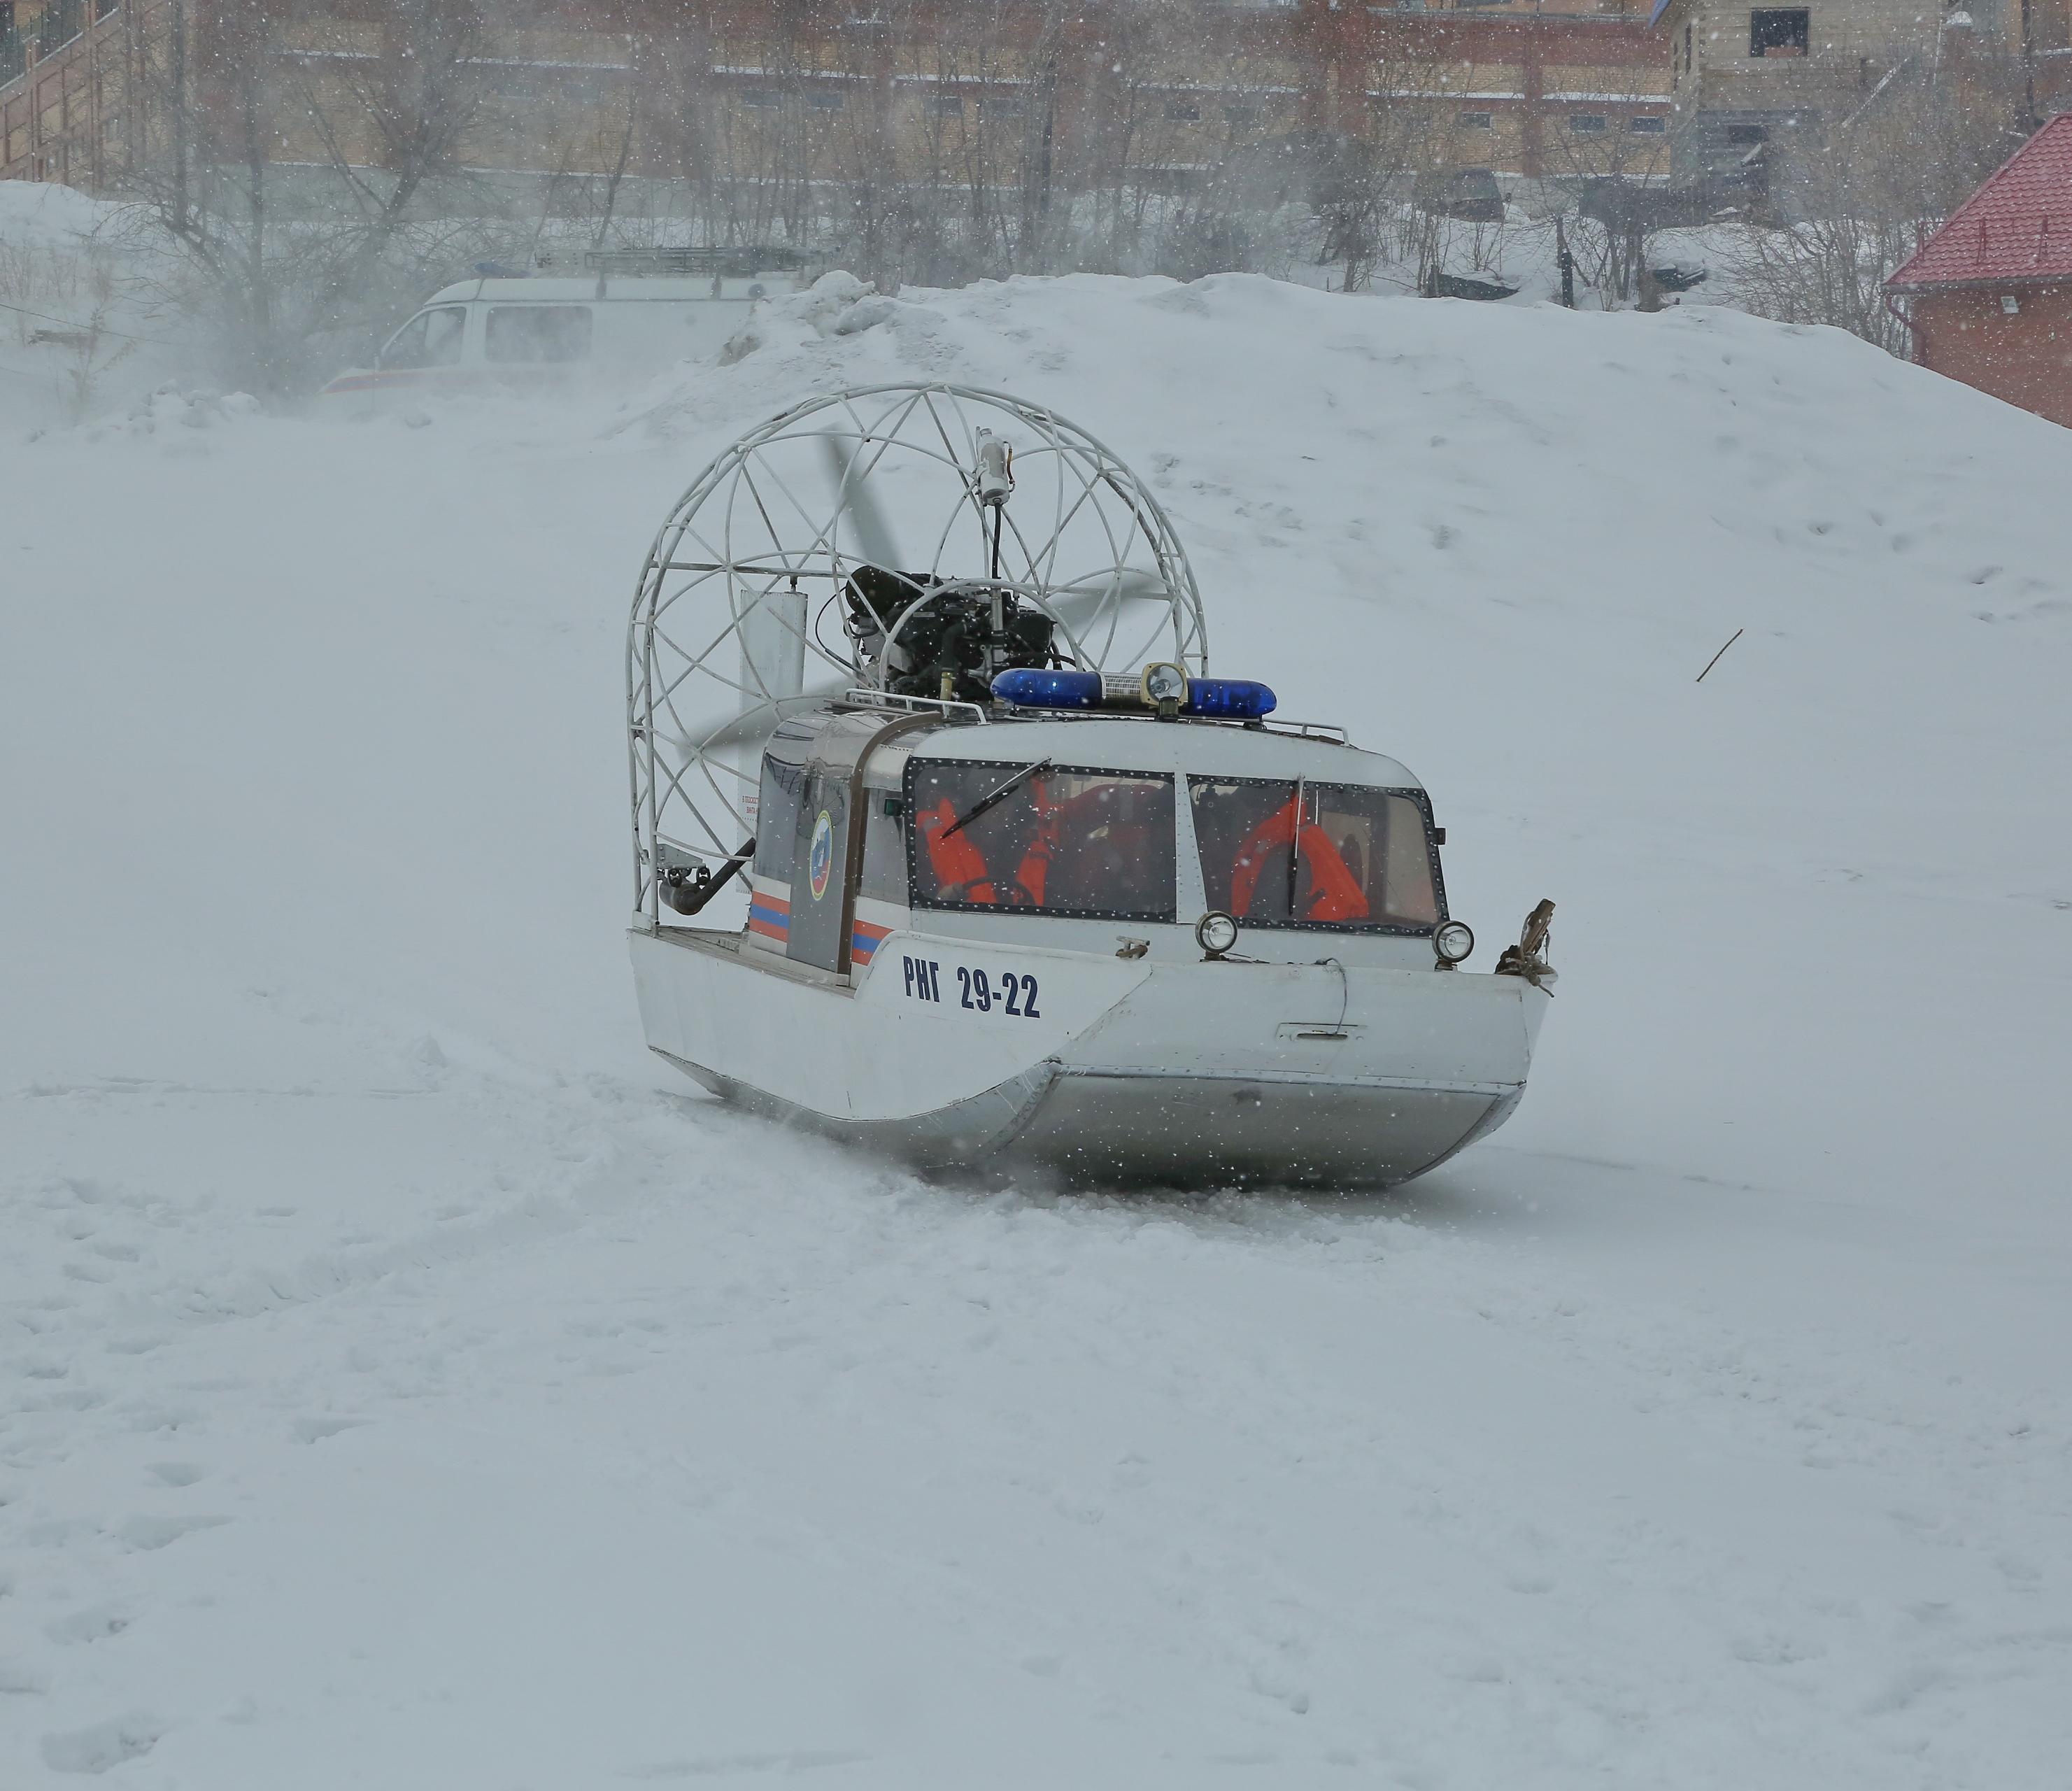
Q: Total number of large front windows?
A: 2